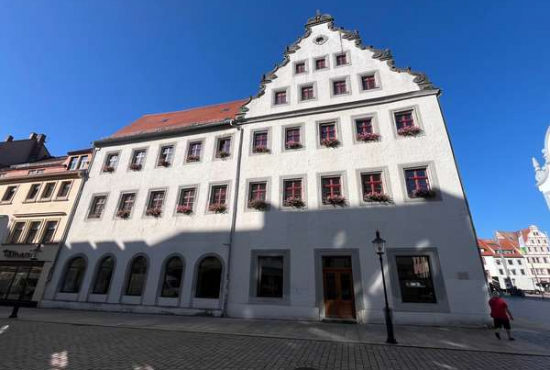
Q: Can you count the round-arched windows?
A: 5